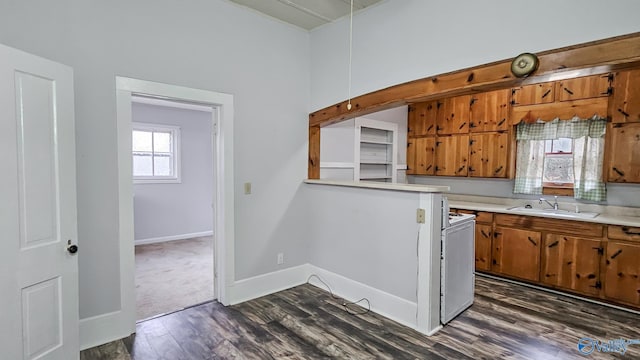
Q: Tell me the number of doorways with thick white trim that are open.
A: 1